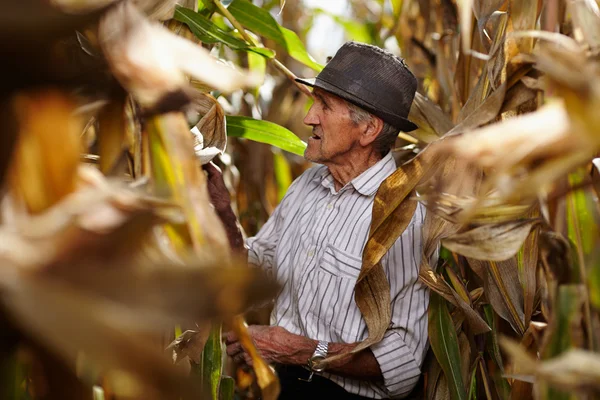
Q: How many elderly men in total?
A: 1